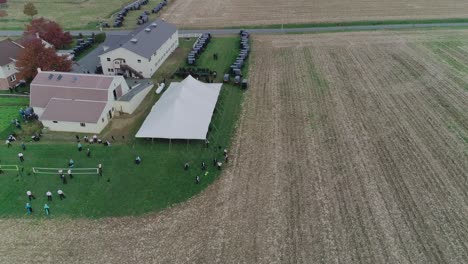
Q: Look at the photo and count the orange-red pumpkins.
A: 0